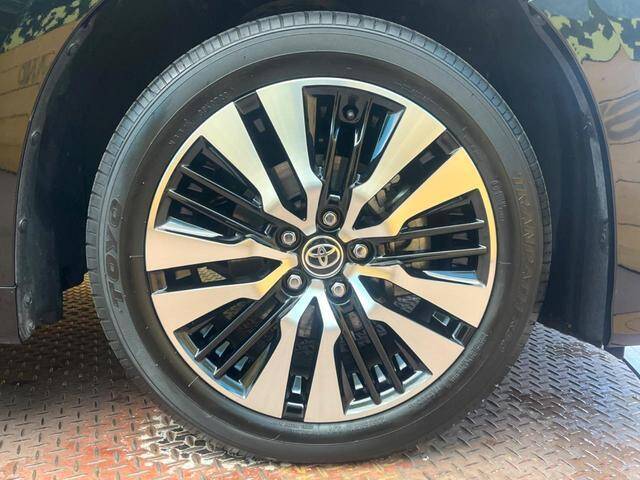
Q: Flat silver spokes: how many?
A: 10